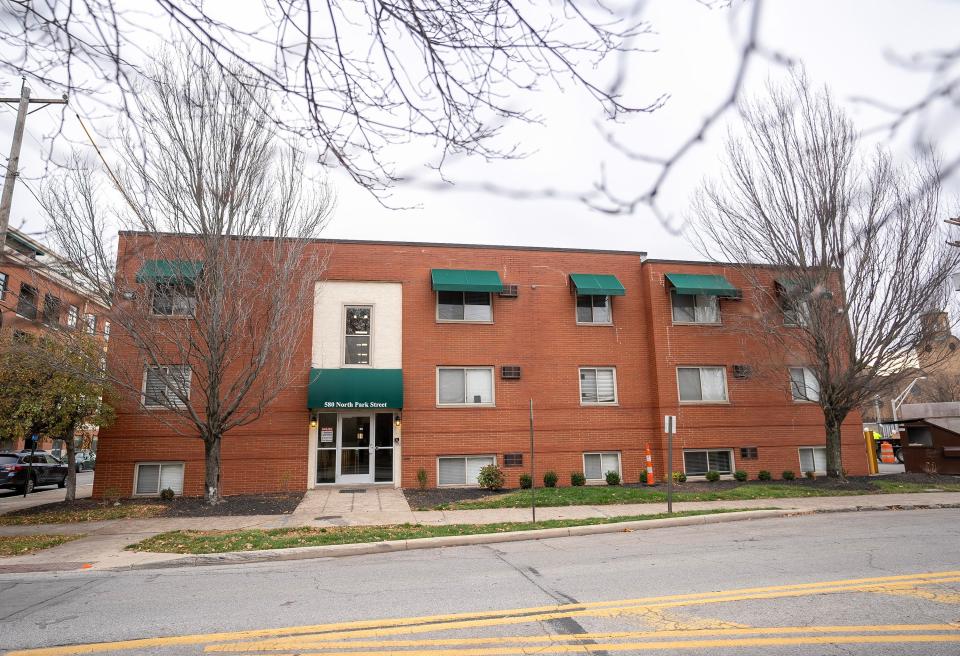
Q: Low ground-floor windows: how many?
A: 5